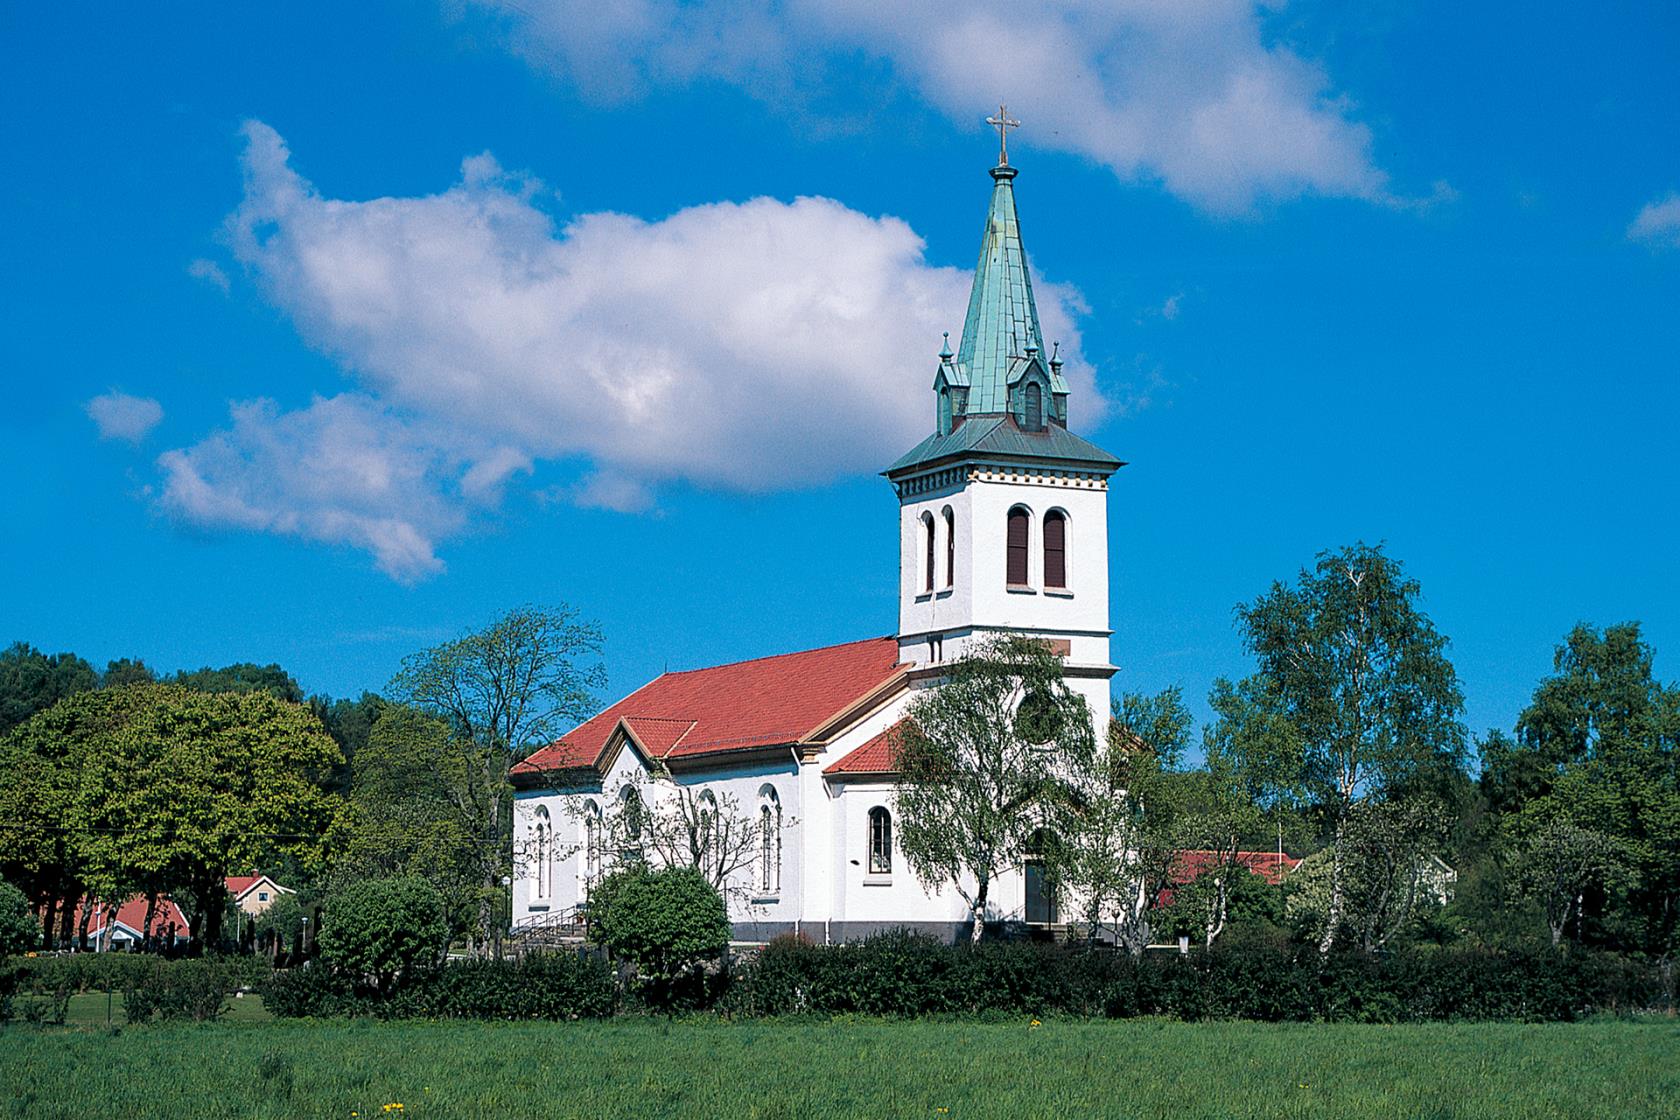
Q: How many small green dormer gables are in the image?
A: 3